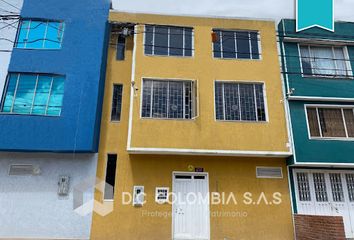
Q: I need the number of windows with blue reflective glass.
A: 2